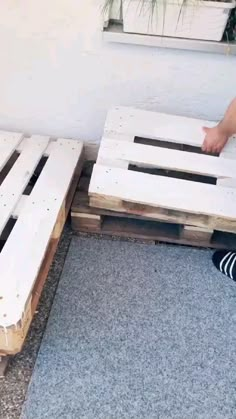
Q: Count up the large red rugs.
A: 0